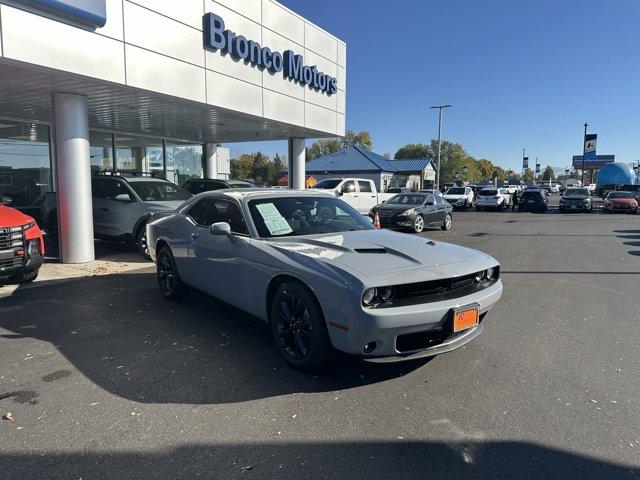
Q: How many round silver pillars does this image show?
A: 3